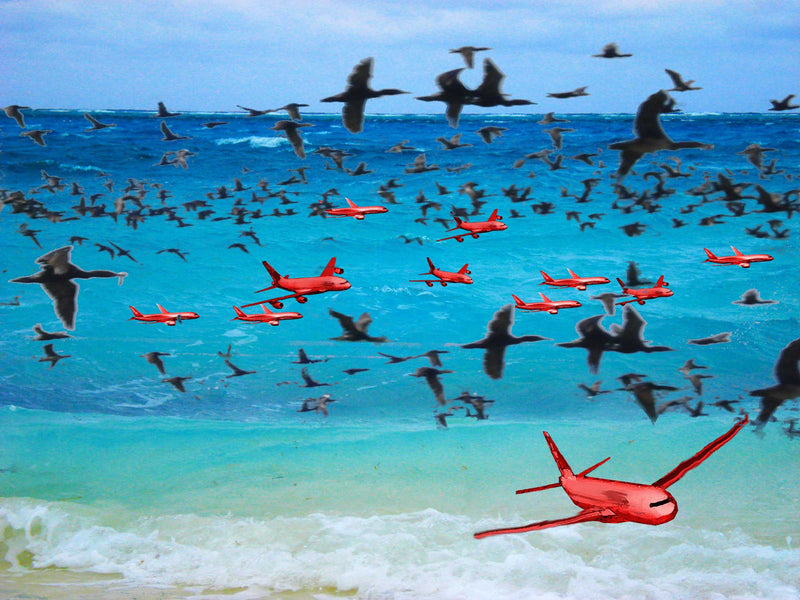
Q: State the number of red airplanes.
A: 11